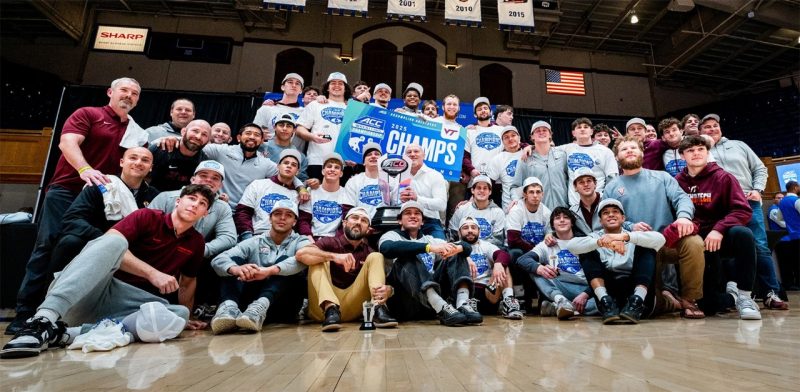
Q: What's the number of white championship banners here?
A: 5